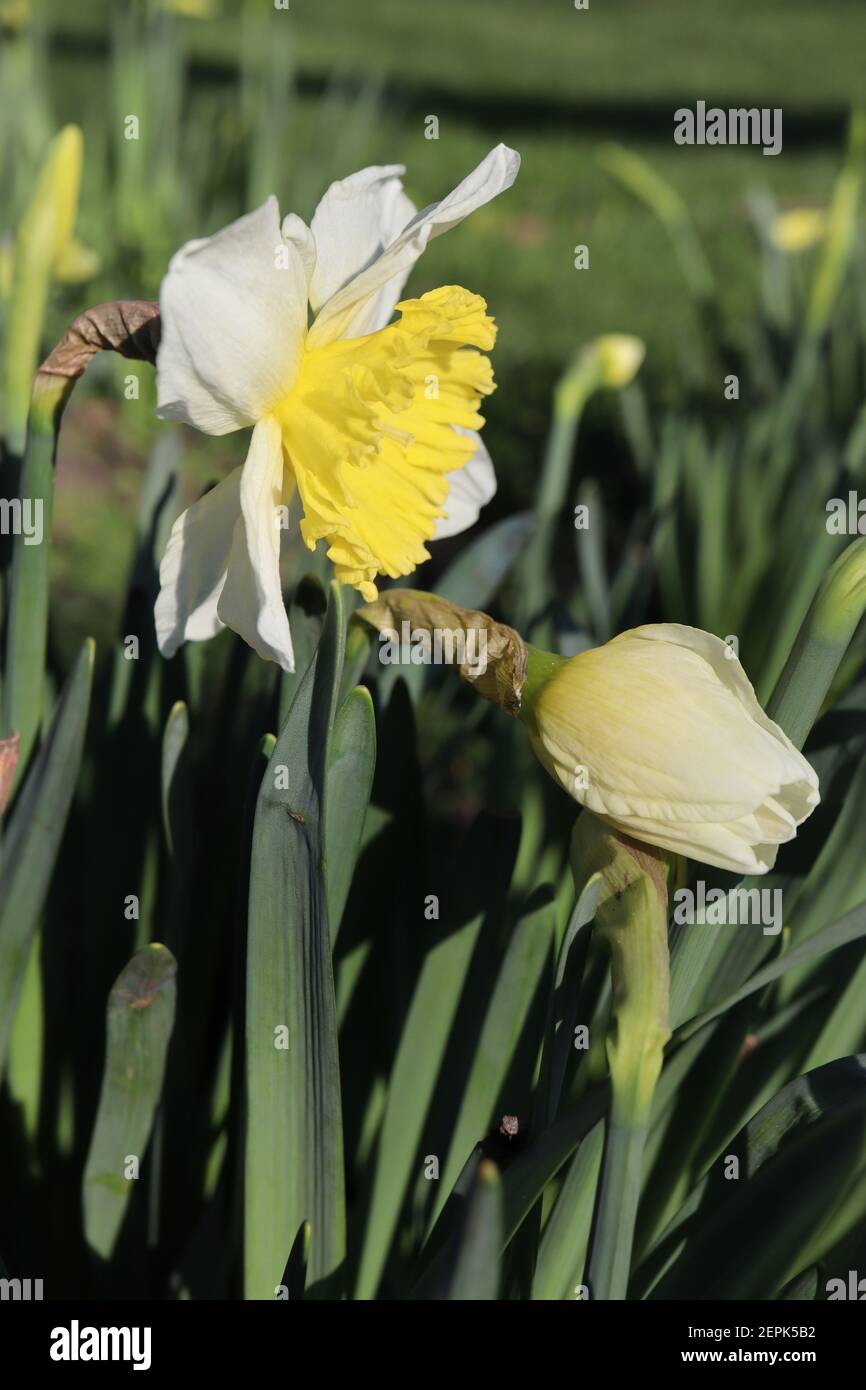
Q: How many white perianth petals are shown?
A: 6